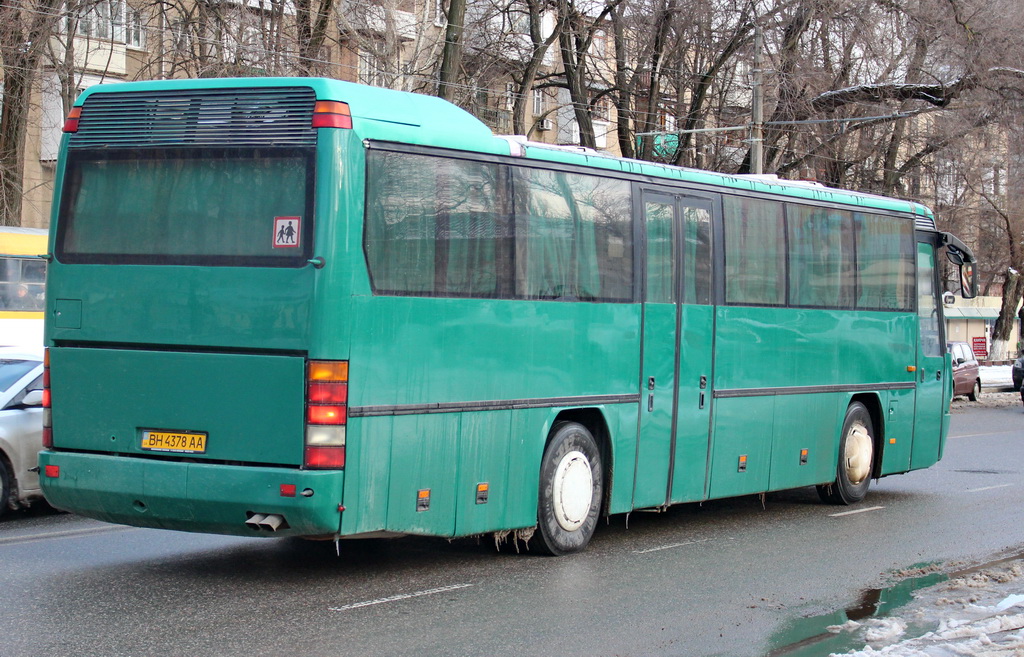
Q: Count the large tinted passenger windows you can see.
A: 5